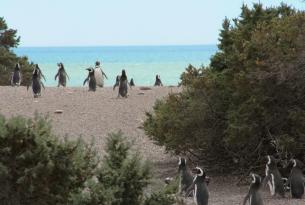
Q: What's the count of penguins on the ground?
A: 15